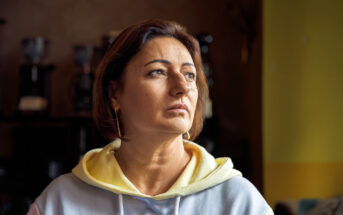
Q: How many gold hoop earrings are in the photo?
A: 2